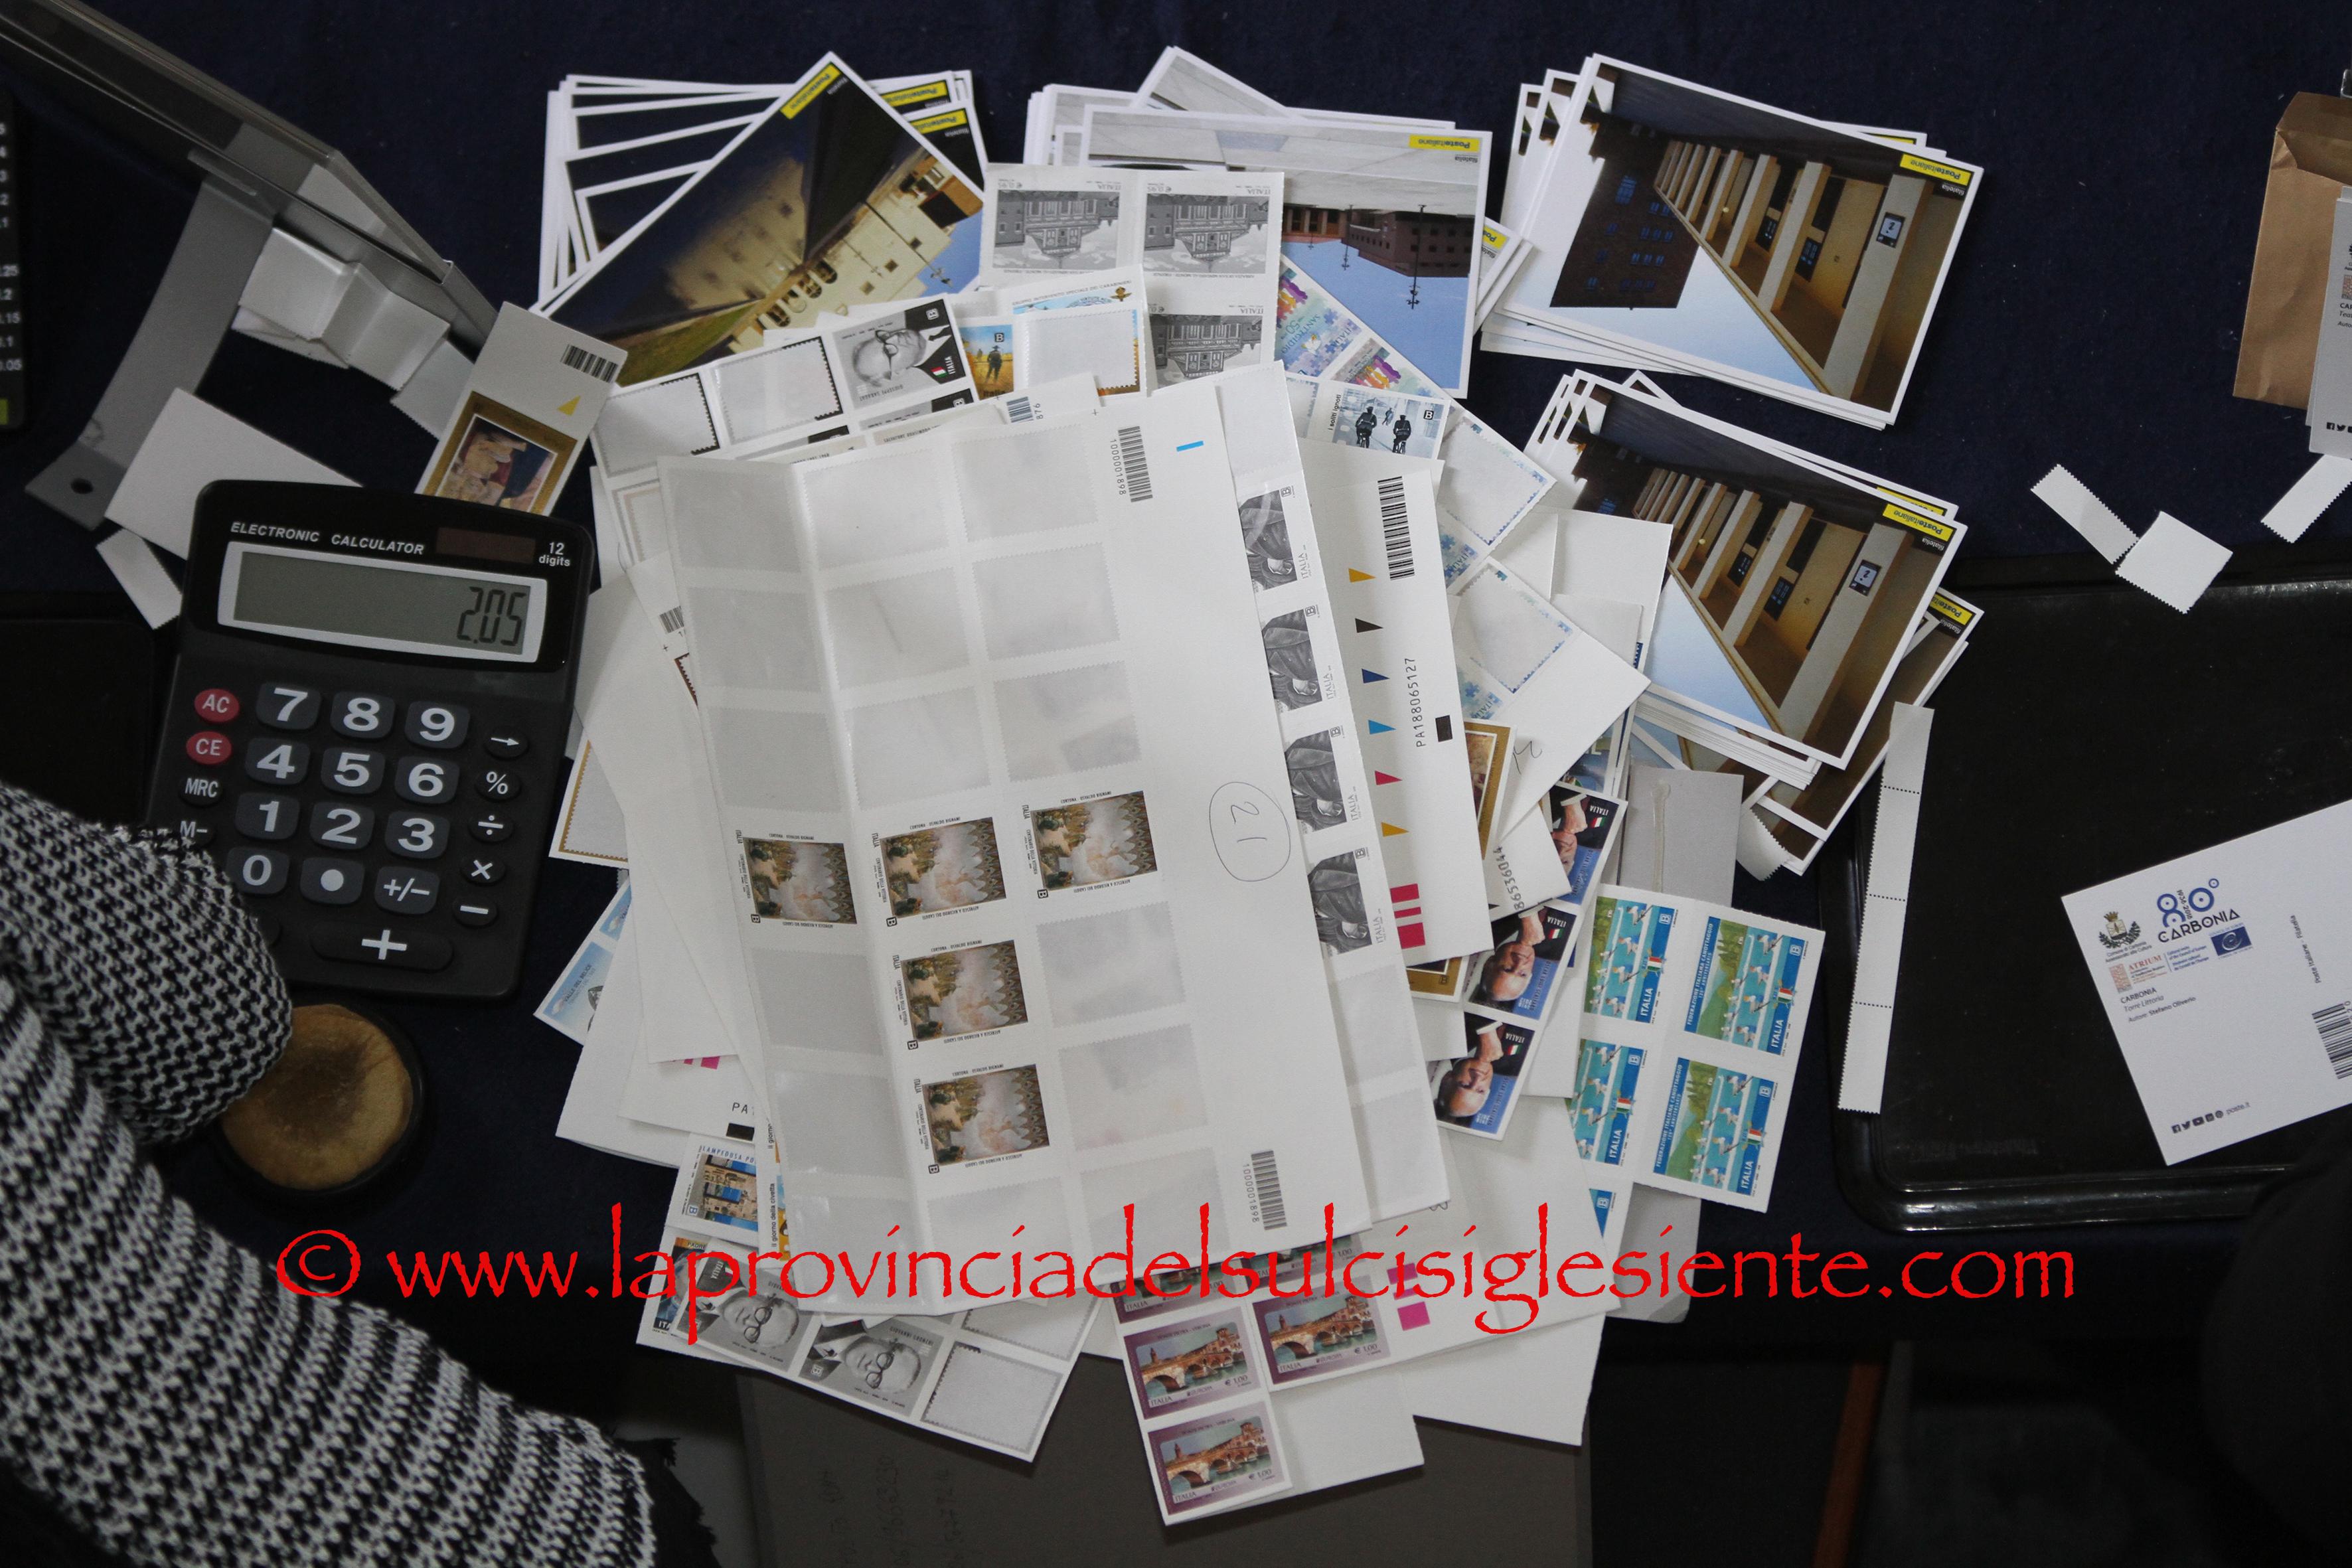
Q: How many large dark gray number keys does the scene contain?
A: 10